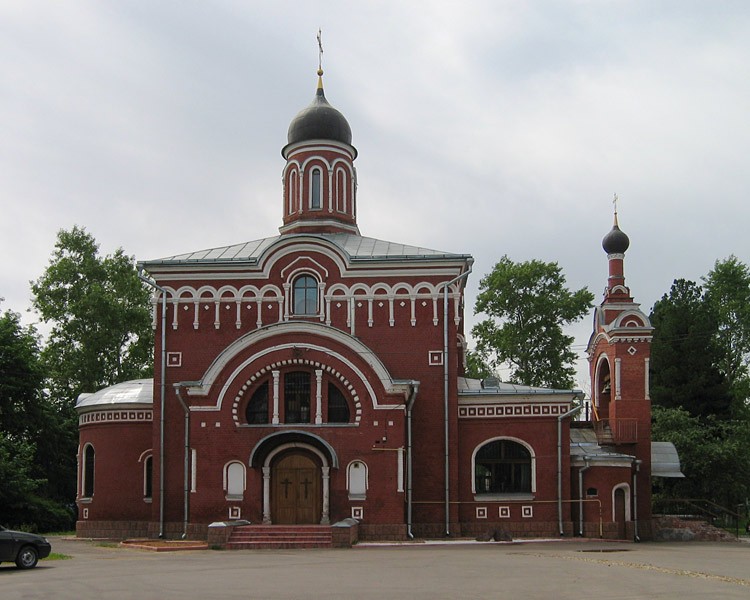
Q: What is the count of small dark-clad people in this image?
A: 0